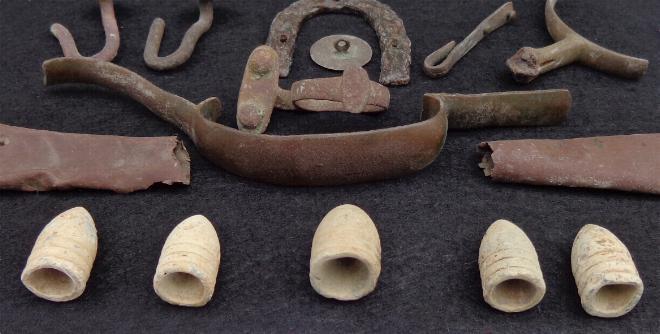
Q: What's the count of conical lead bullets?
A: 5